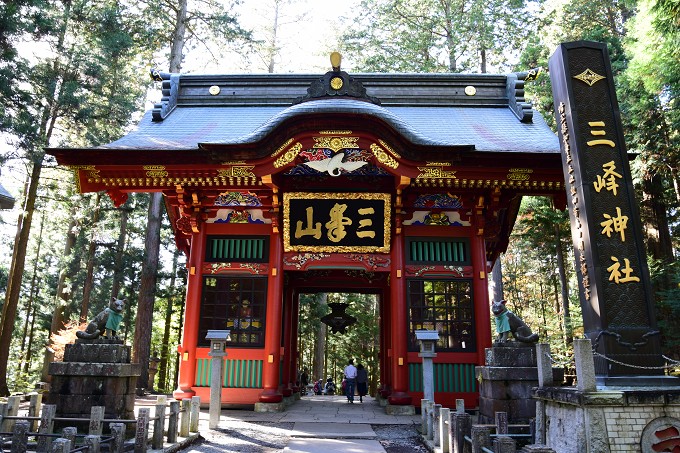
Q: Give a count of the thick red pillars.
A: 4